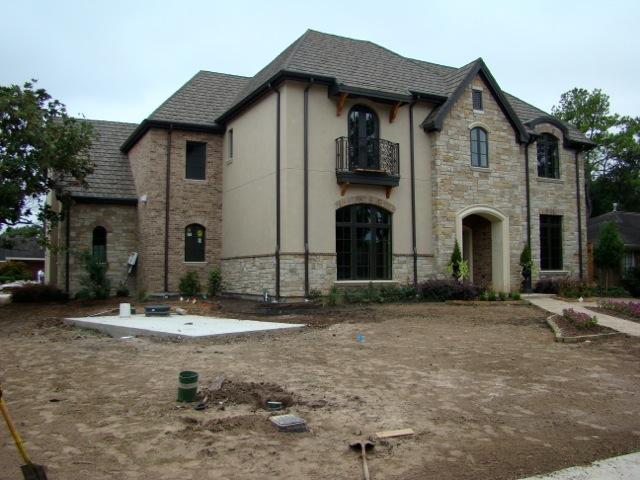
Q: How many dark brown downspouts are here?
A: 7